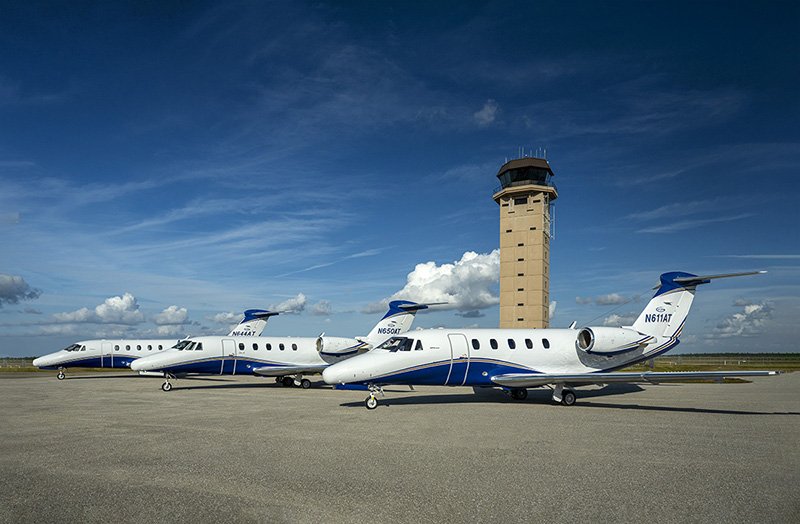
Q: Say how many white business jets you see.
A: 3